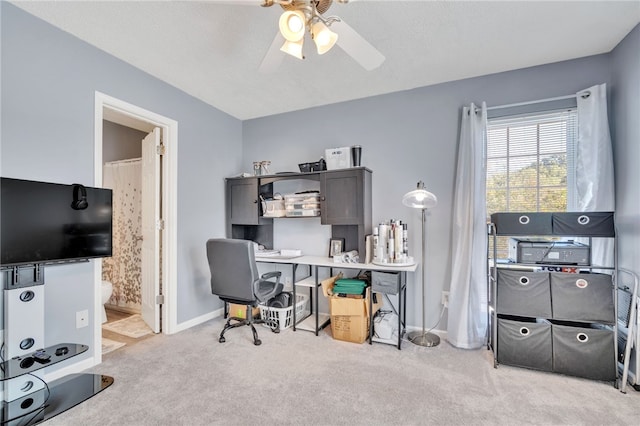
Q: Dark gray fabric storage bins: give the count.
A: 6